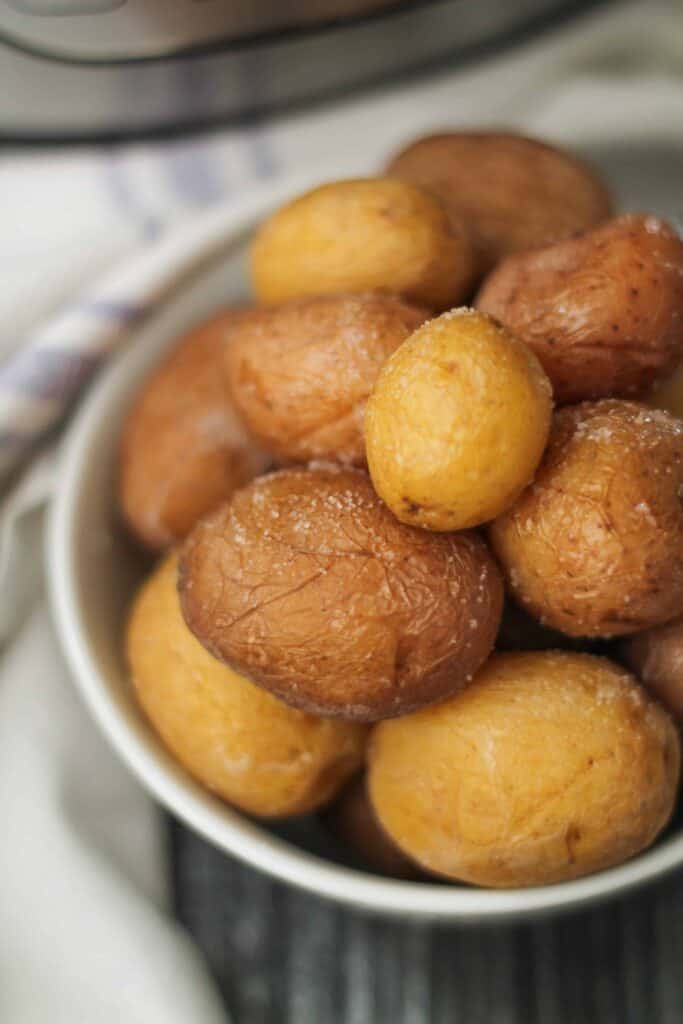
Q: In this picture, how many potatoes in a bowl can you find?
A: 13